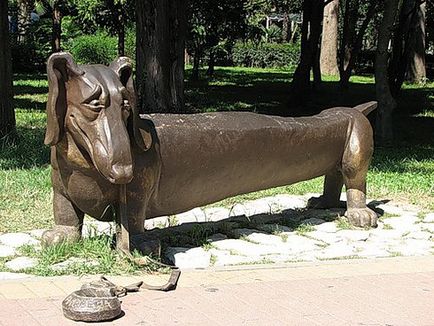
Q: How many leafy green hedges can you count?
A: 2